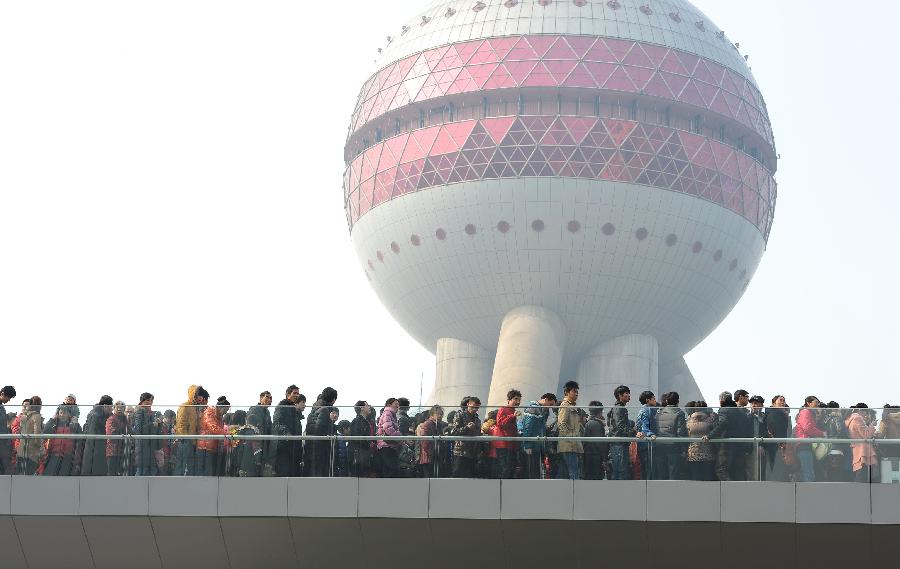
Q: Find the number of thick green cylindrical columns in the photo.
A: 0